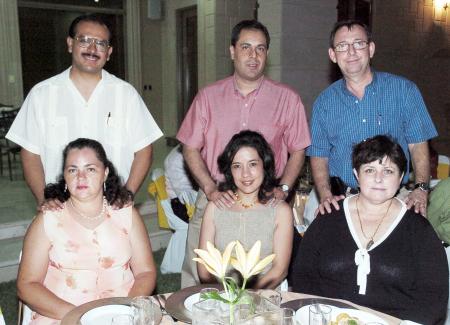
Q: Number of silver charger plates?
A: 3